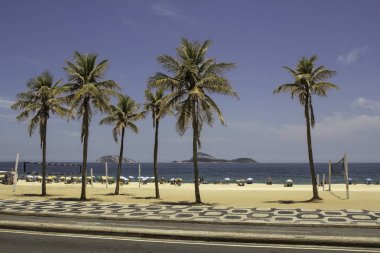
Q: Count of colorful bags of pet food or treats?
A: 0